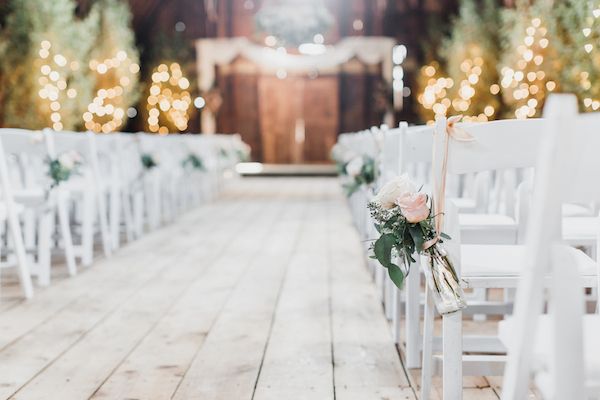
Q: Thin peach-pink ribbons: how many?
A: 1